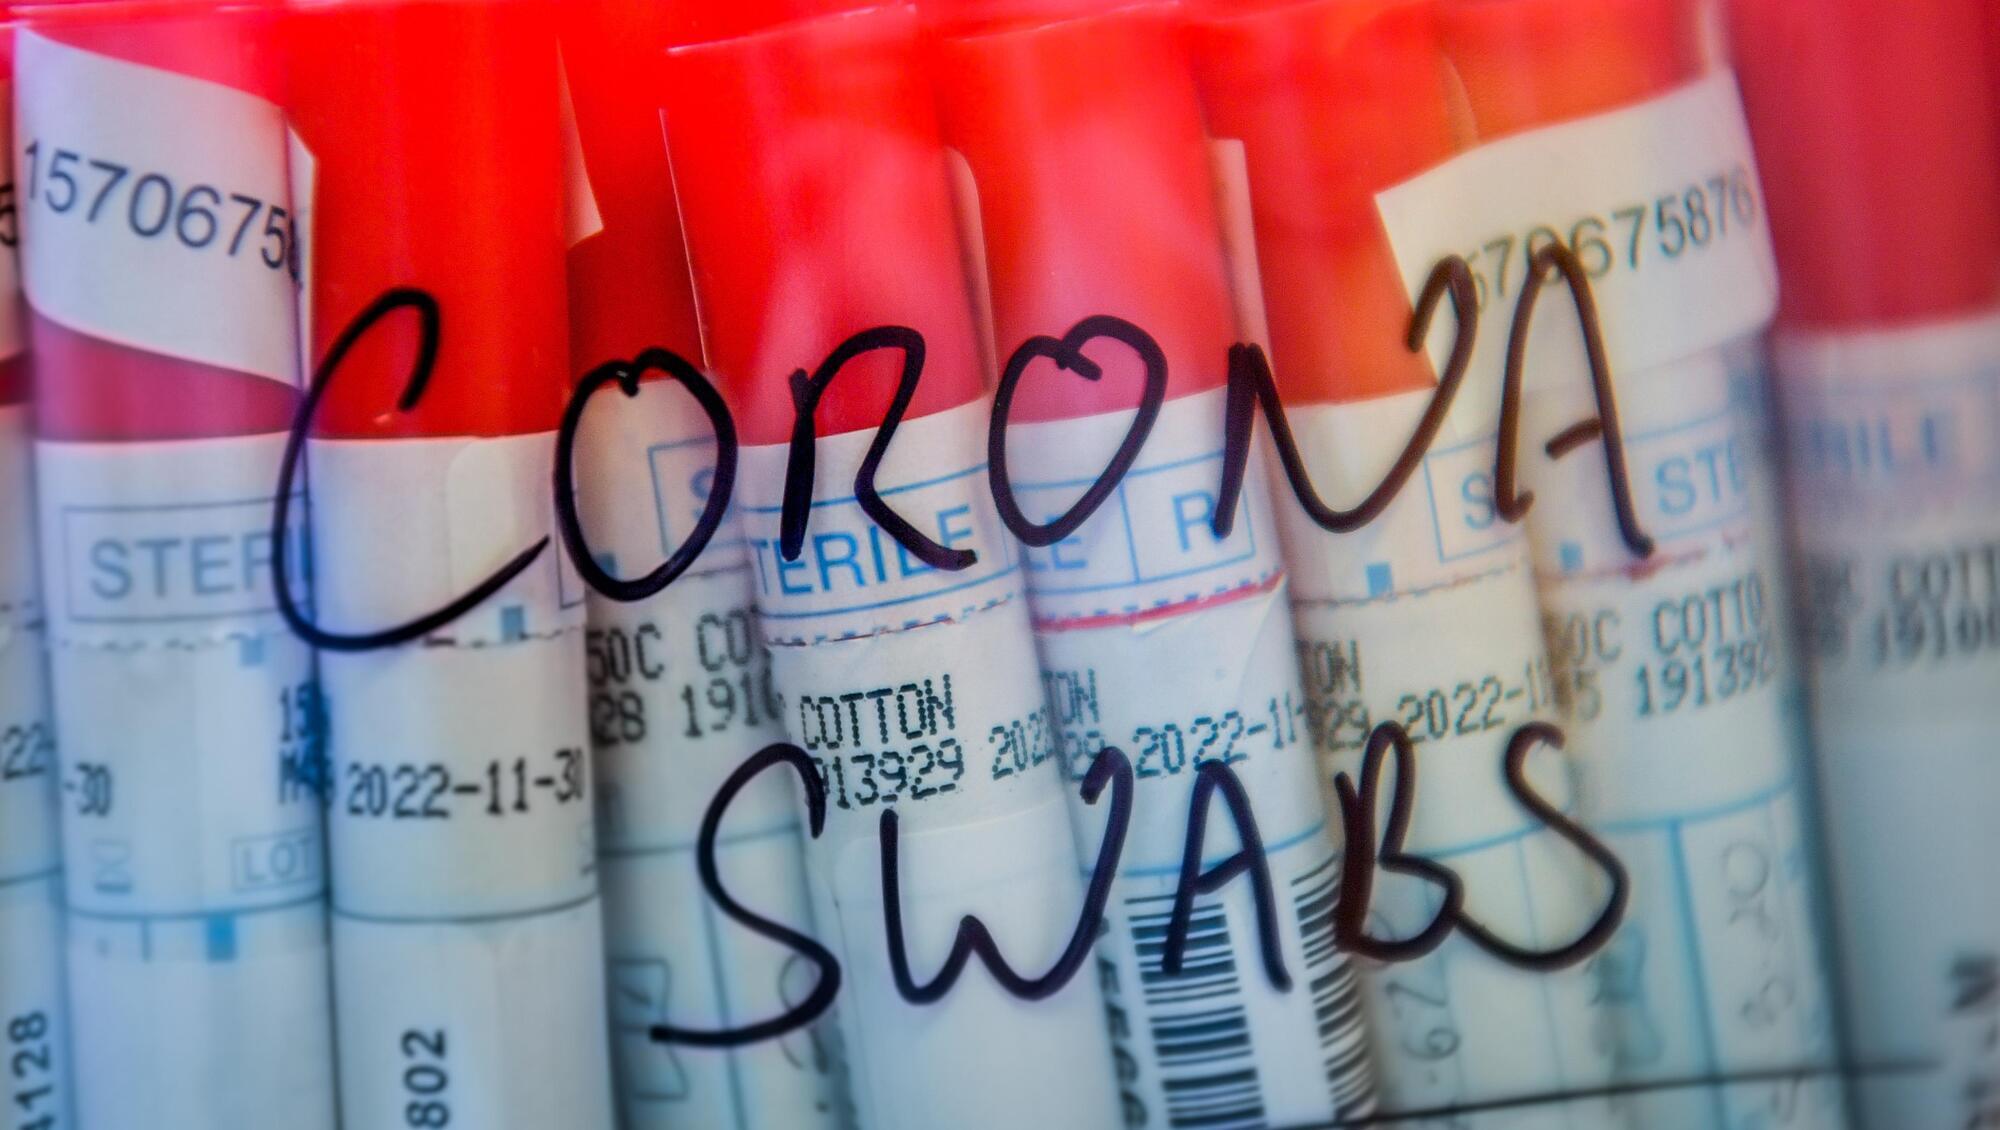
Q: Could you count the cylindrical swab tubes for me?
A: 9